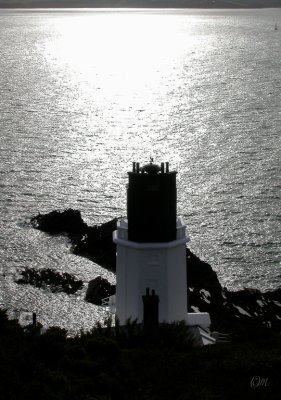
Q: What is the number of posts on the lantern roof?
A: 4